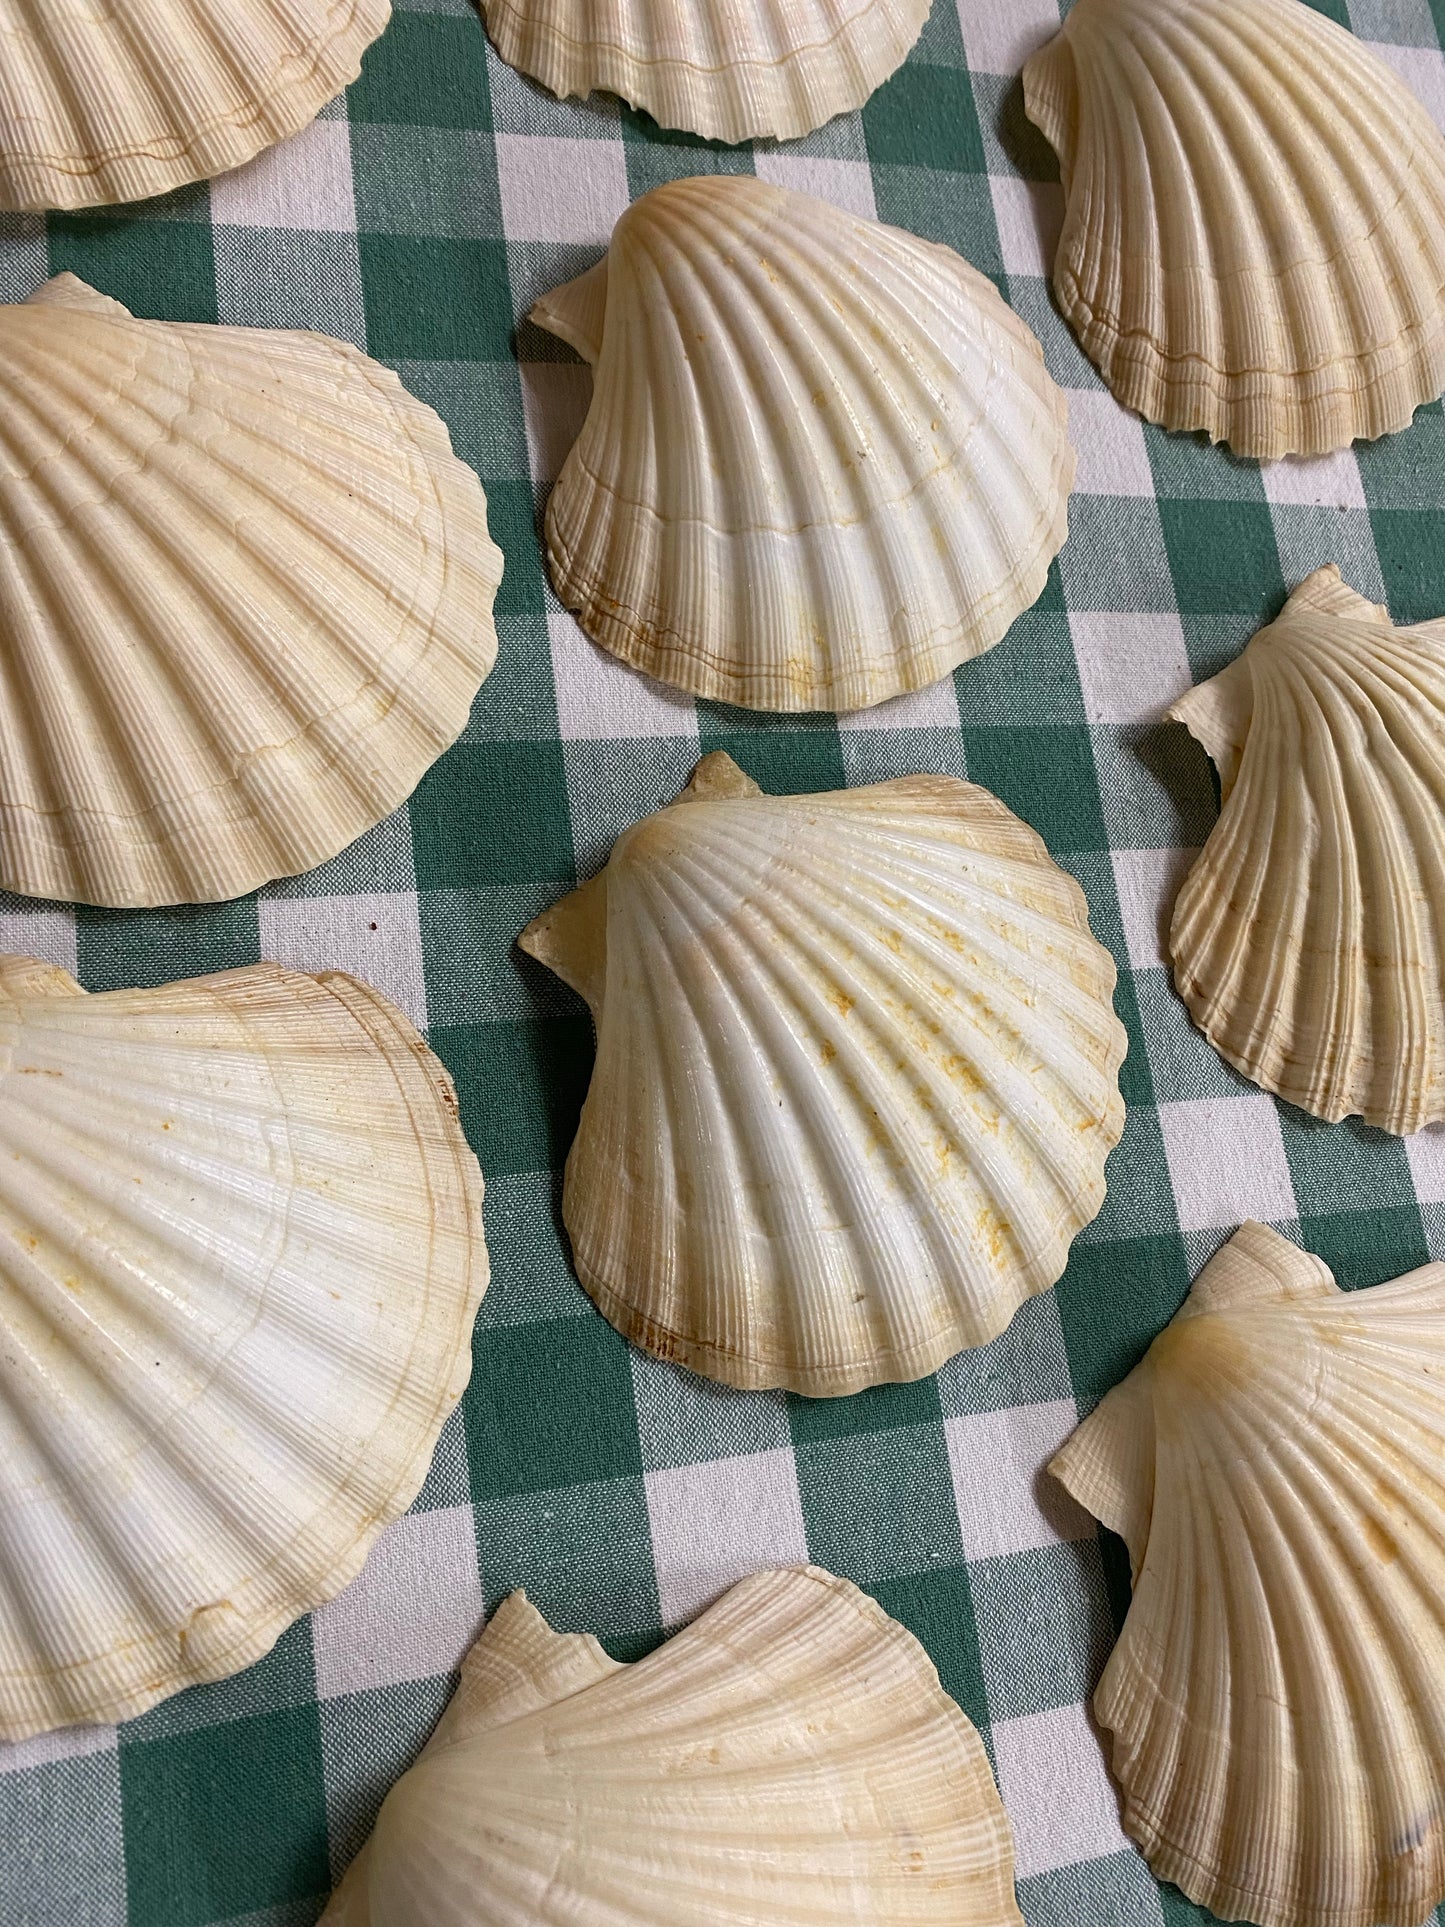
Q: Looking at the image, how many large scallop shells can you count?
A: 10